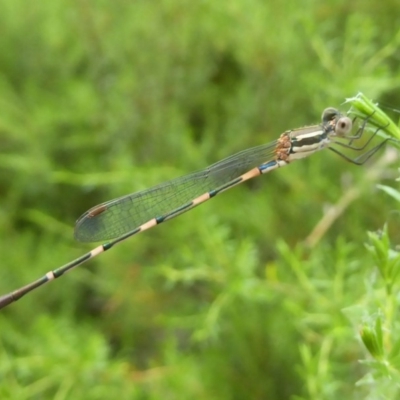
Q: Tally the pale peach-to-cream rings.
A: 5